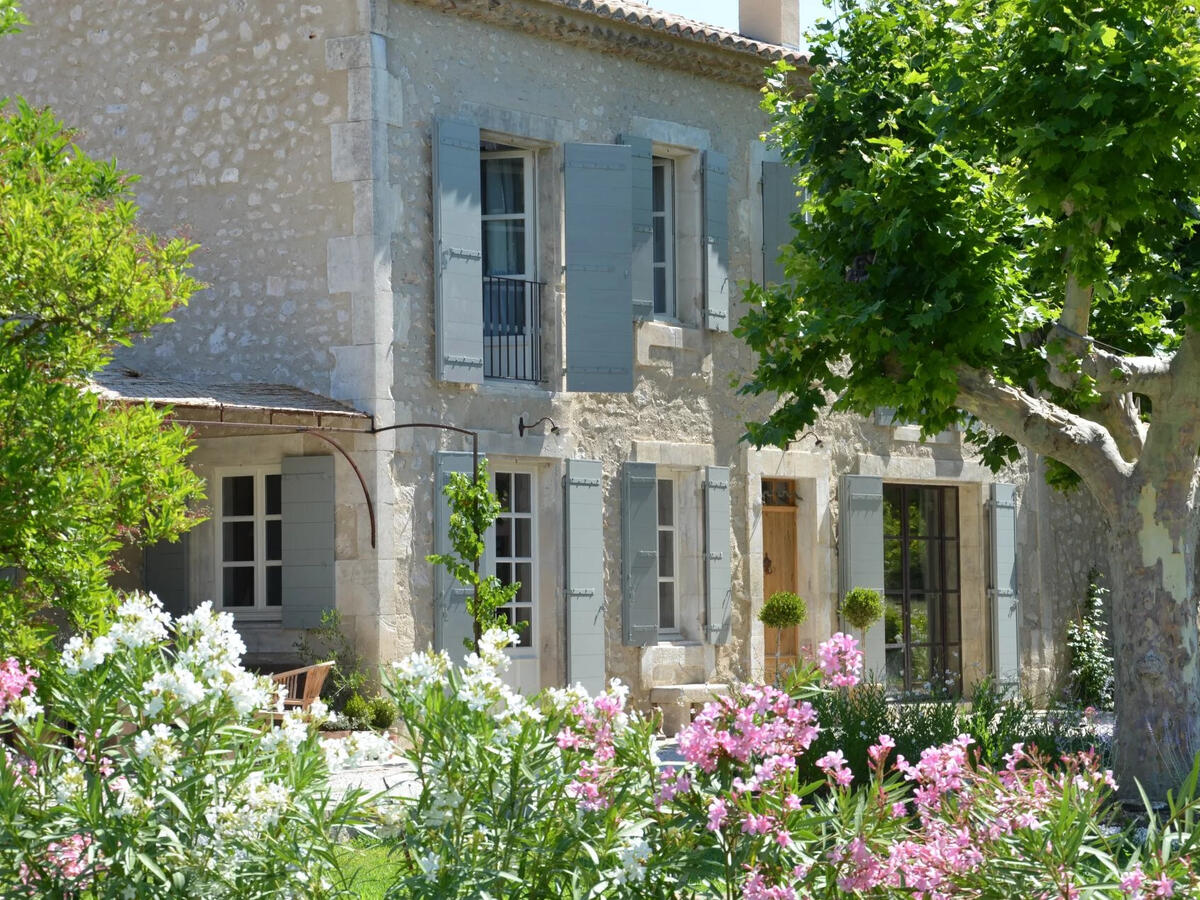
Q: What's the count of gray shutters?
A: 13